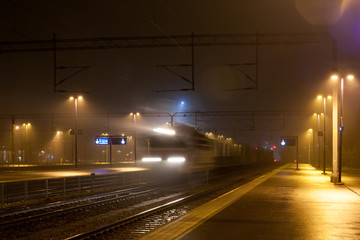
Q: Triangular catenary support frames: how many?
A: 3